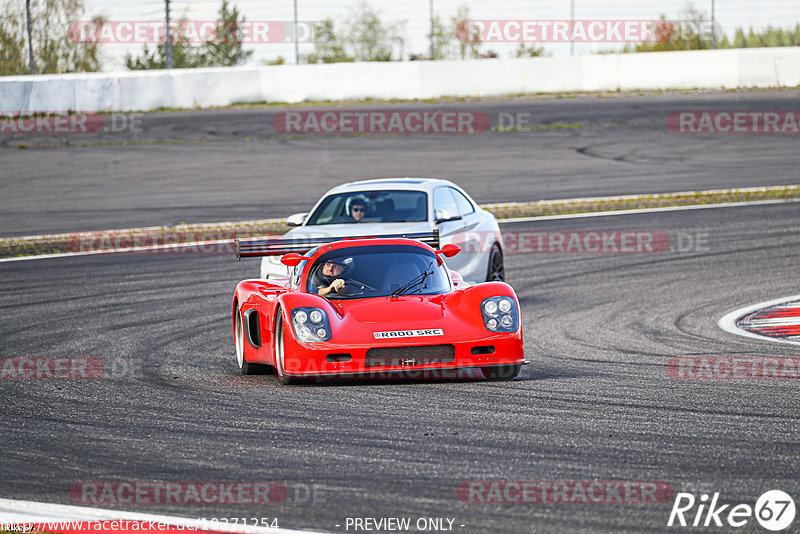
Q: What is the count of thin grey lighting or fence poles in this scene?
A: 6